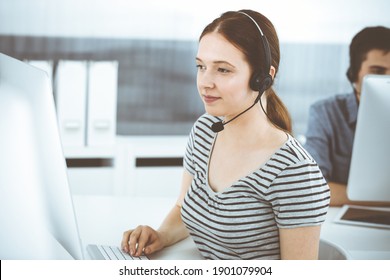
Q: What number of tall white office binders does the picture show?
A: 3